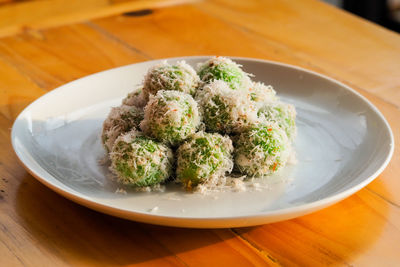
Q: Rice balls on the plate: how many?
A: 11